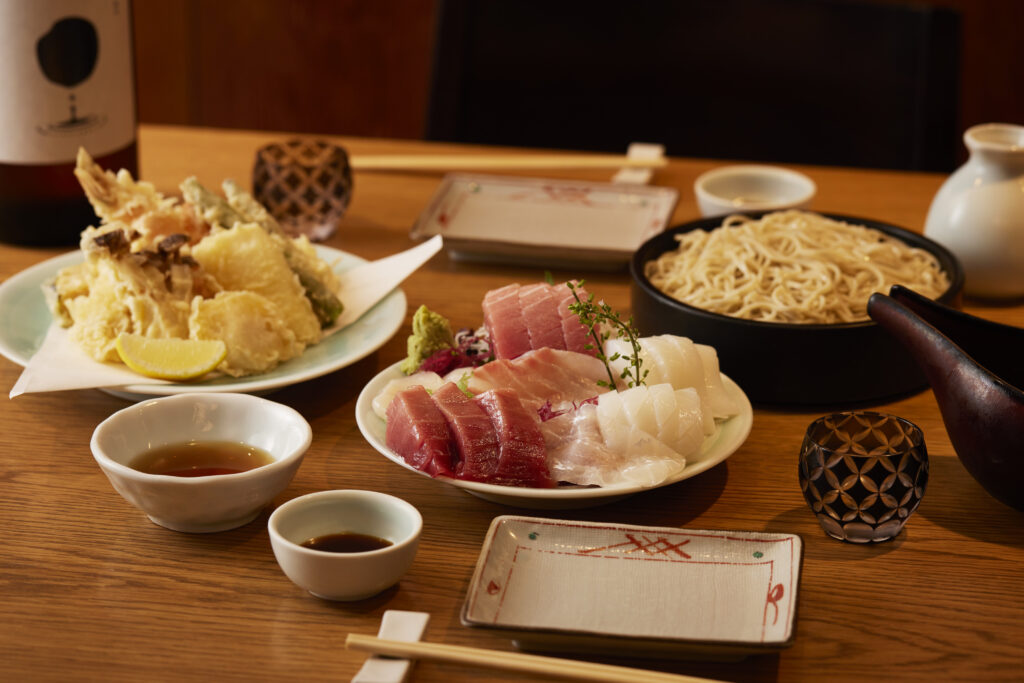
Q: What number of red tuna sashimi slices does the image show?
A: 3